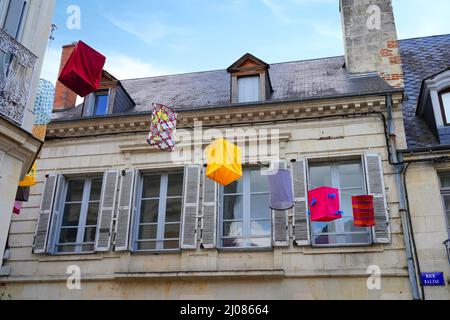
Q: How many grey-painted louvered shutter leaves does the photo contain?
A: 8